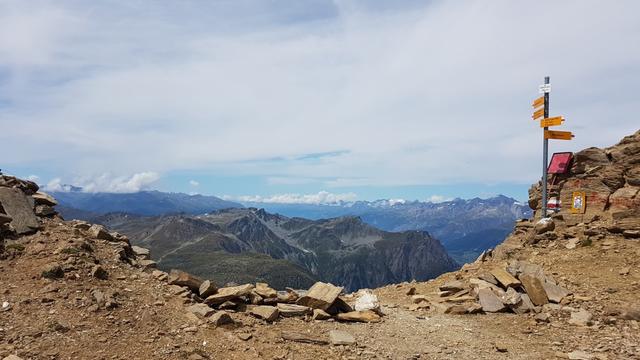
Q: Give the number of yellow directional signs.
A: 4